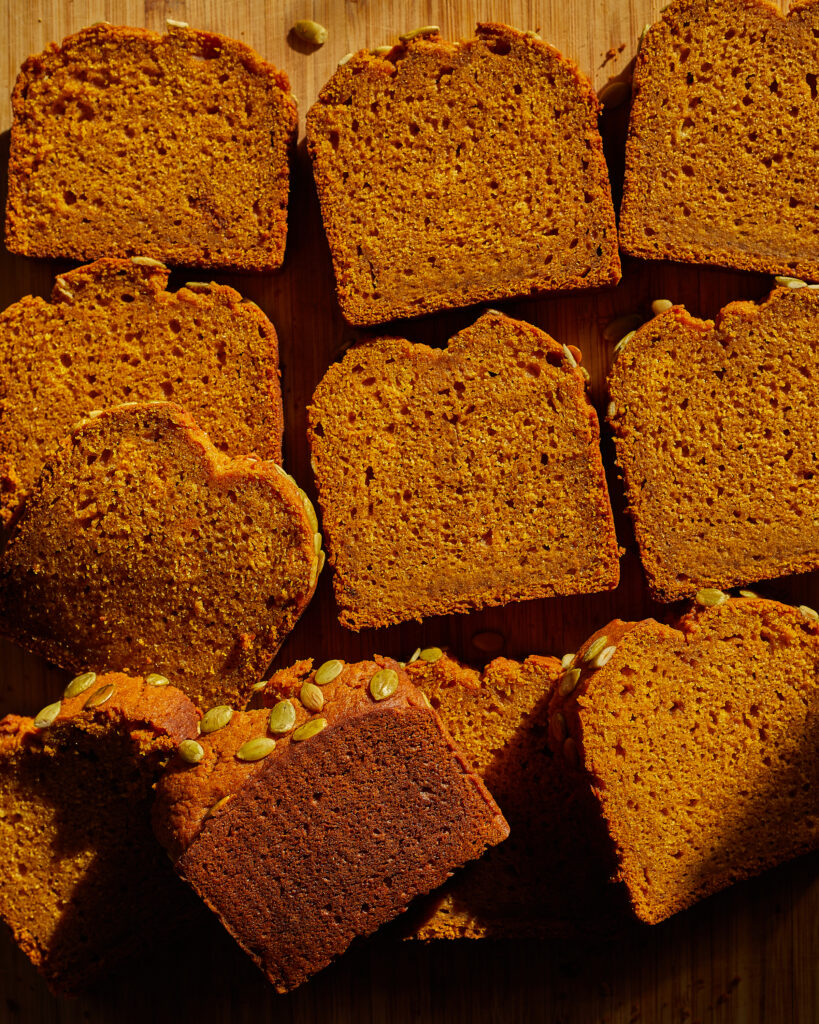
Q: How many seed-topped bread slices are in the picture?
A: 11